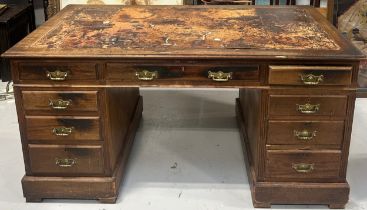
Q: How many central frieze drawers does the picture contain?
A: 1